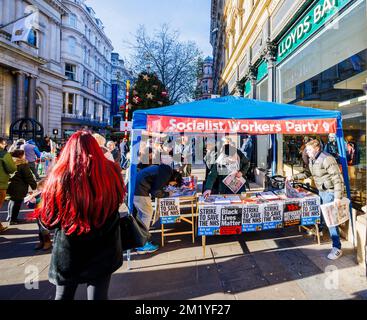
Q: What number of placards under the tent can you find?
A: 7